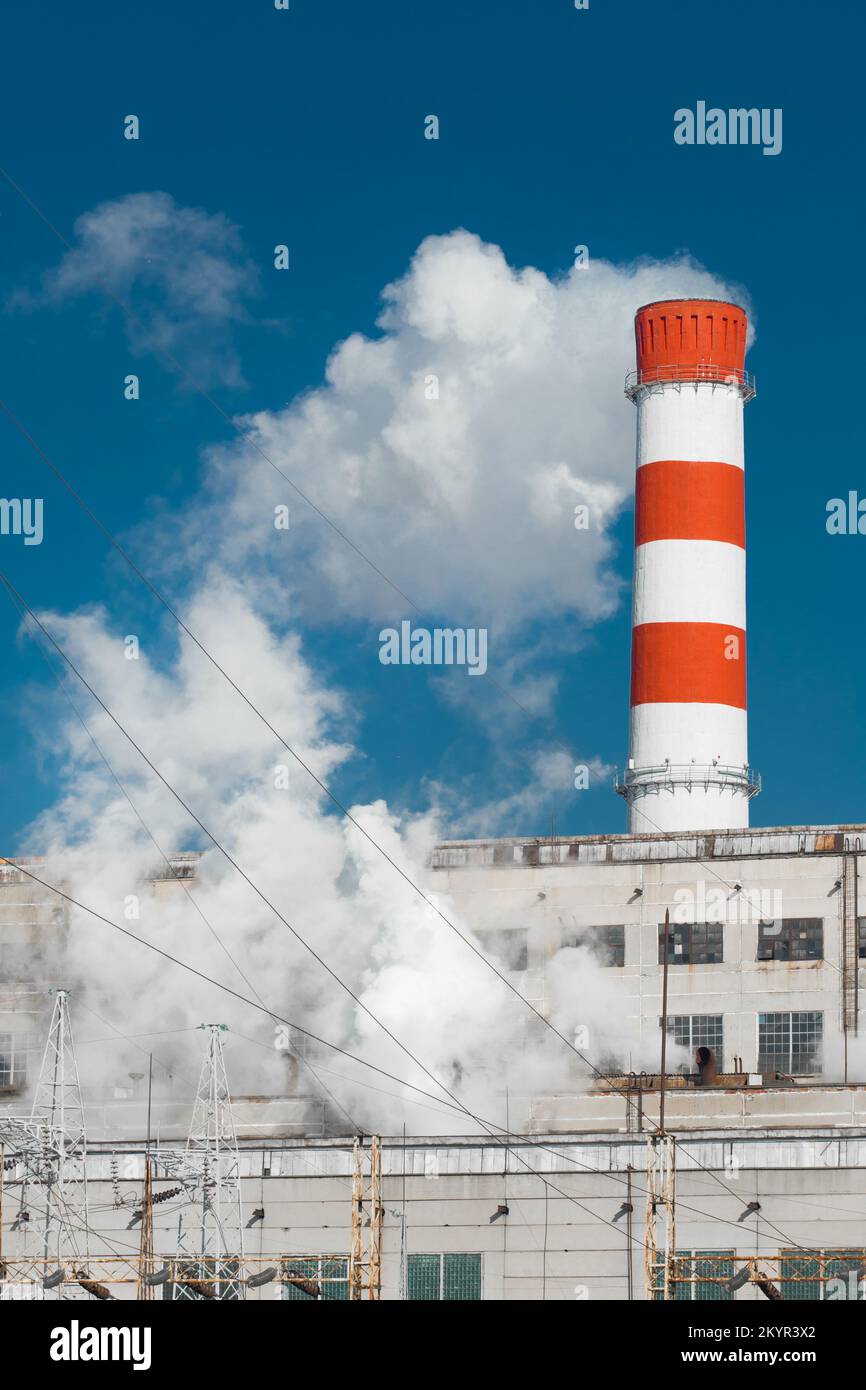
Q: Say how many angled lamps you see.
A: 11